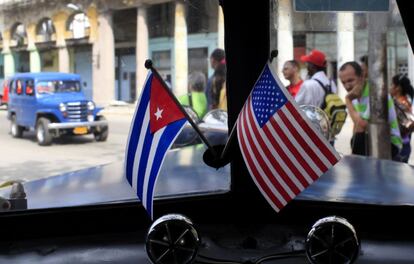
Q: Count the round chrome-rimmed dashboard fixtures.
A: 2